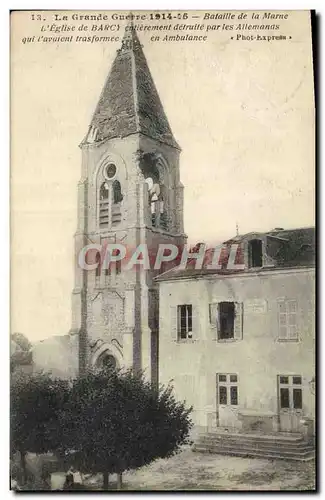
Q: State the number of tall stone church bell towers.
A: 1